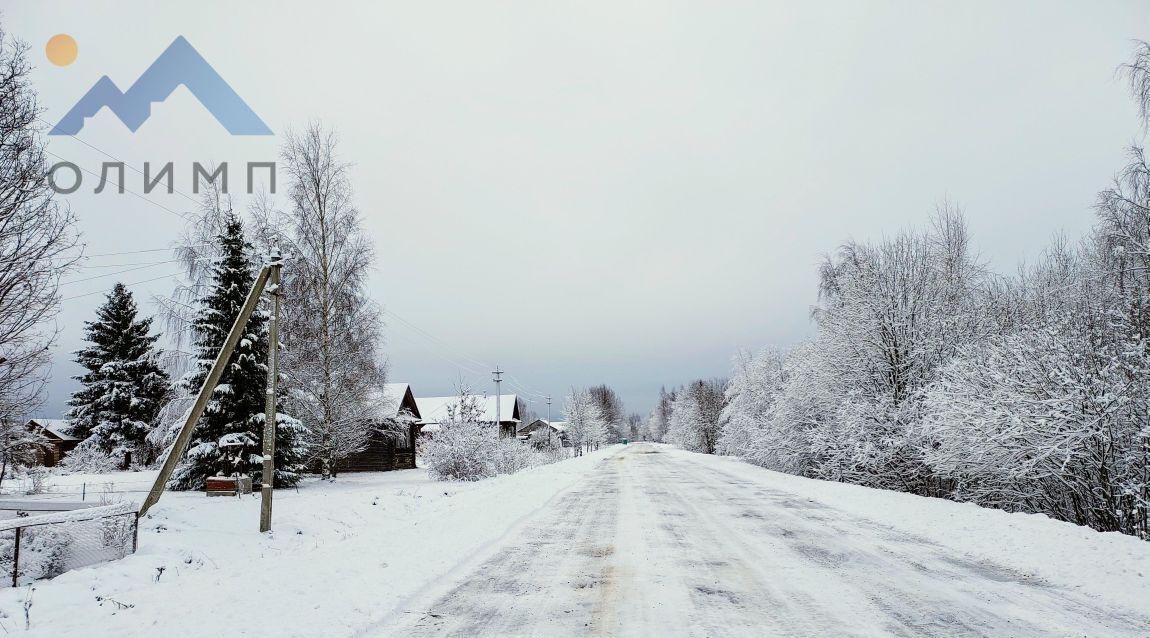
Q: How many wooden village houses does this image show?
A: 4